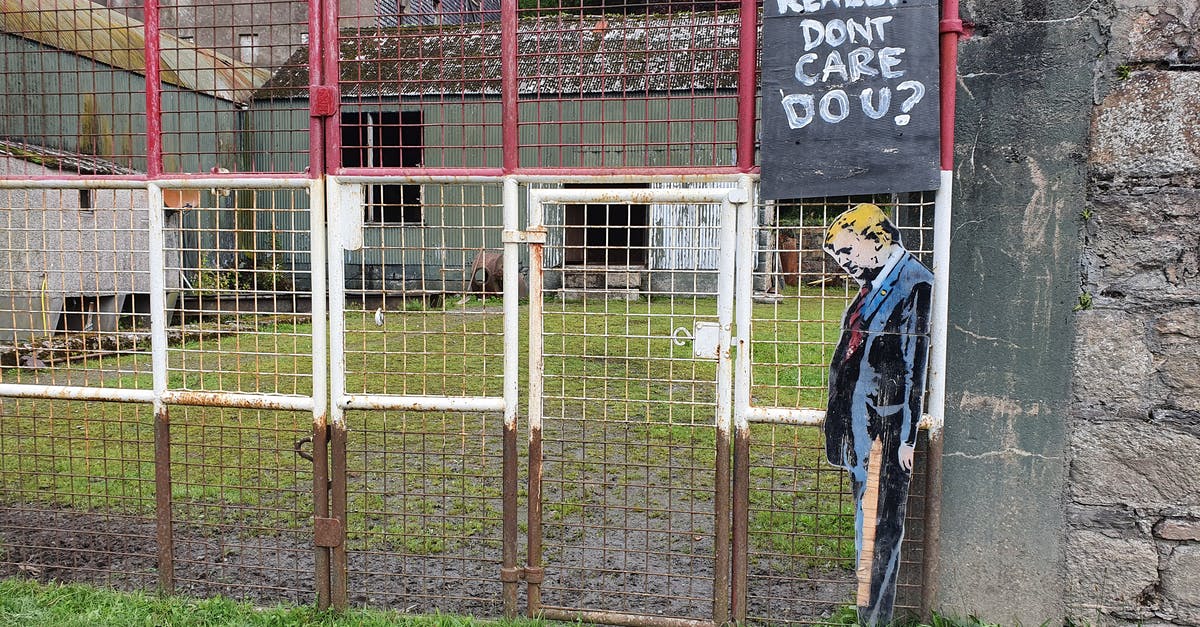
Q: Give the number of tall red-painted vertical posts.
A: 6